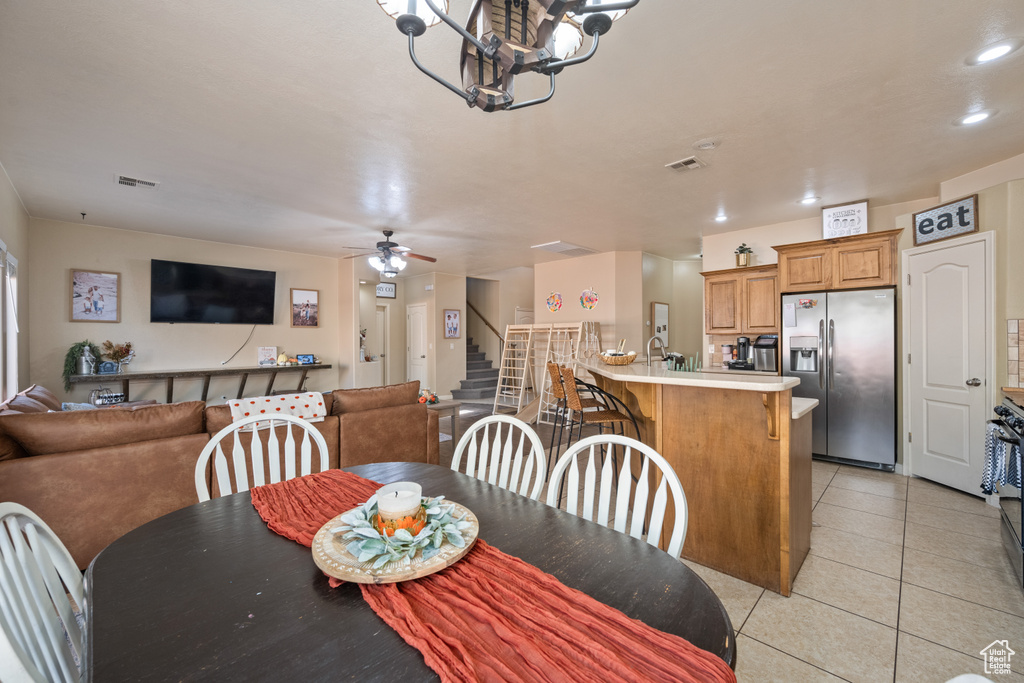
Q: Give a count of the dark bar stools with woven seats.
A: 2